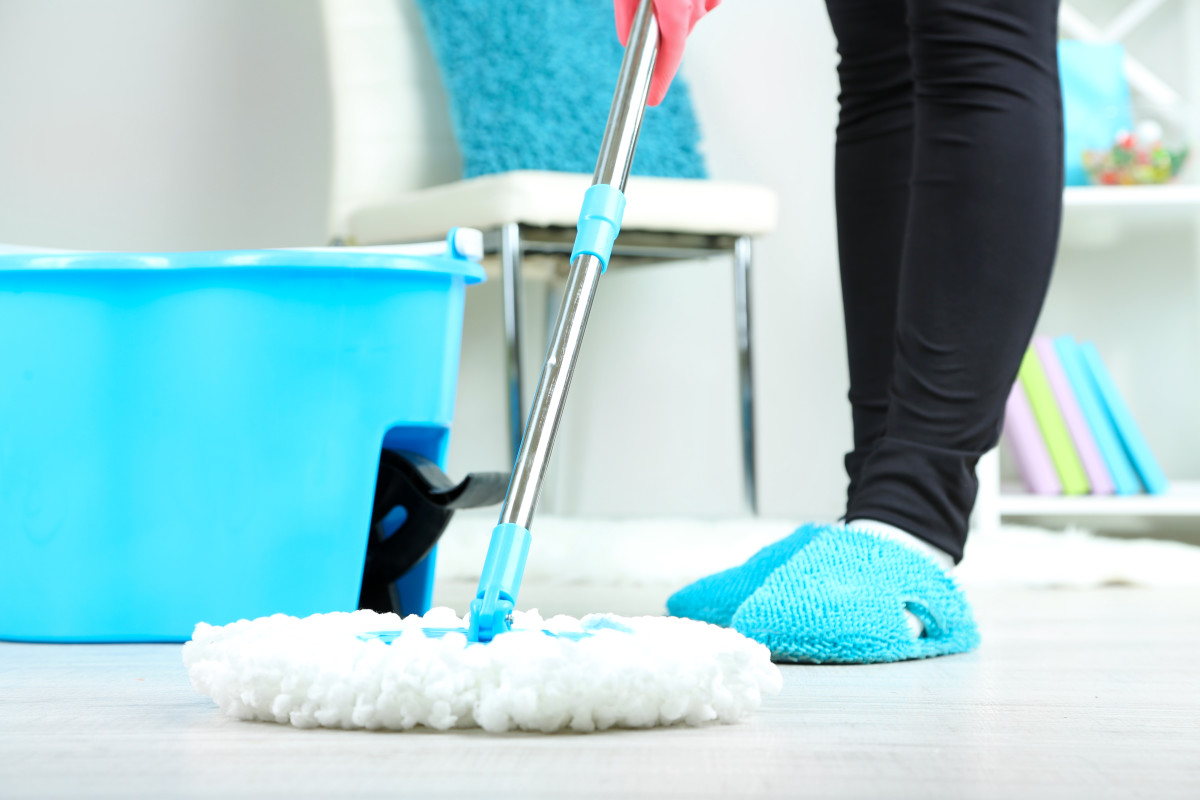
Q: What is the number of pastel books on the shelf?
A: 5